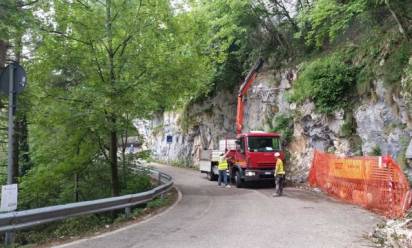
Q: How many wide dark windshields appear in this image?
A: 1